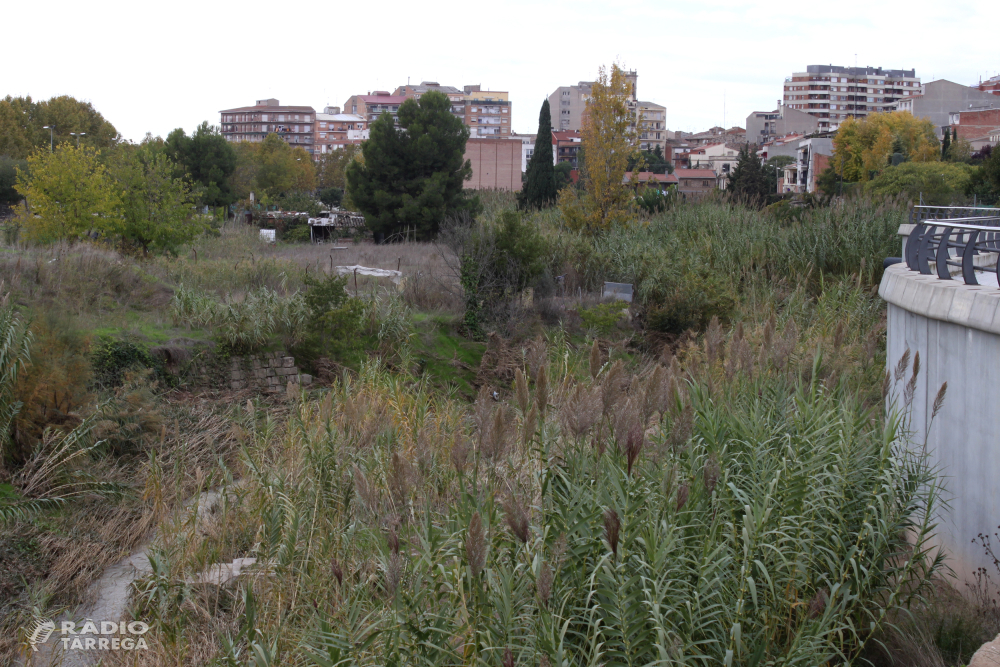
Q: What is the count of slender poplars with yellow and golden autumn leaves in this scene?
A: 1